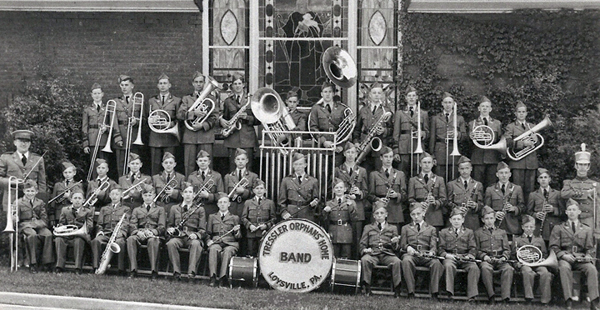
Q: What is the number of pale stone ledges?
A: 2